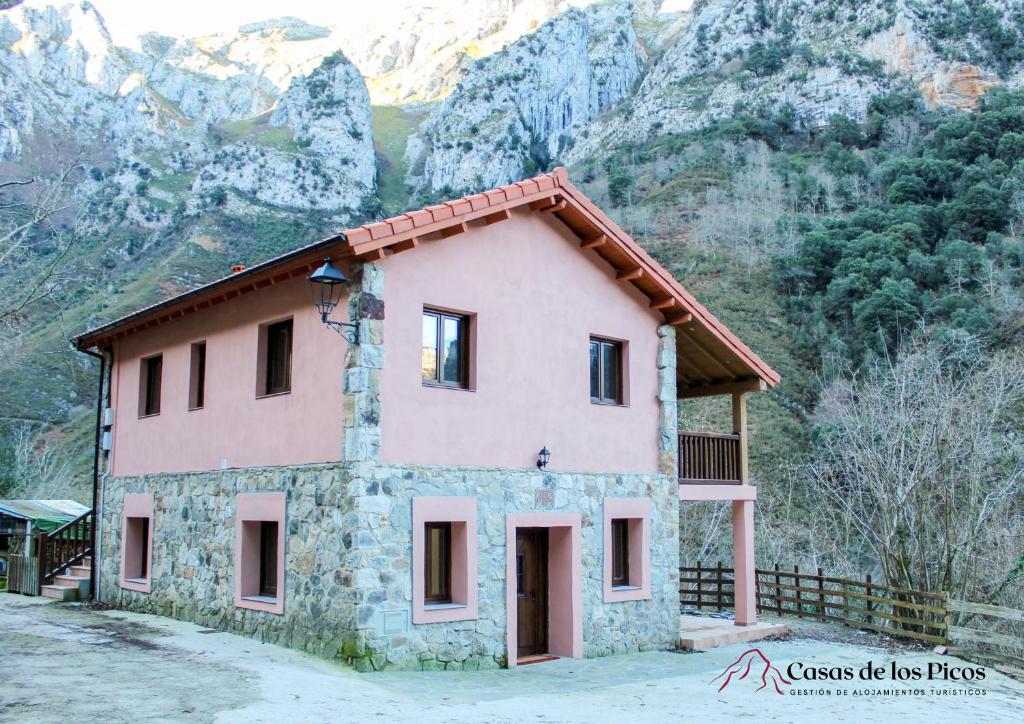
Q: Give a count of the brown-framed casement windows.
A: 9